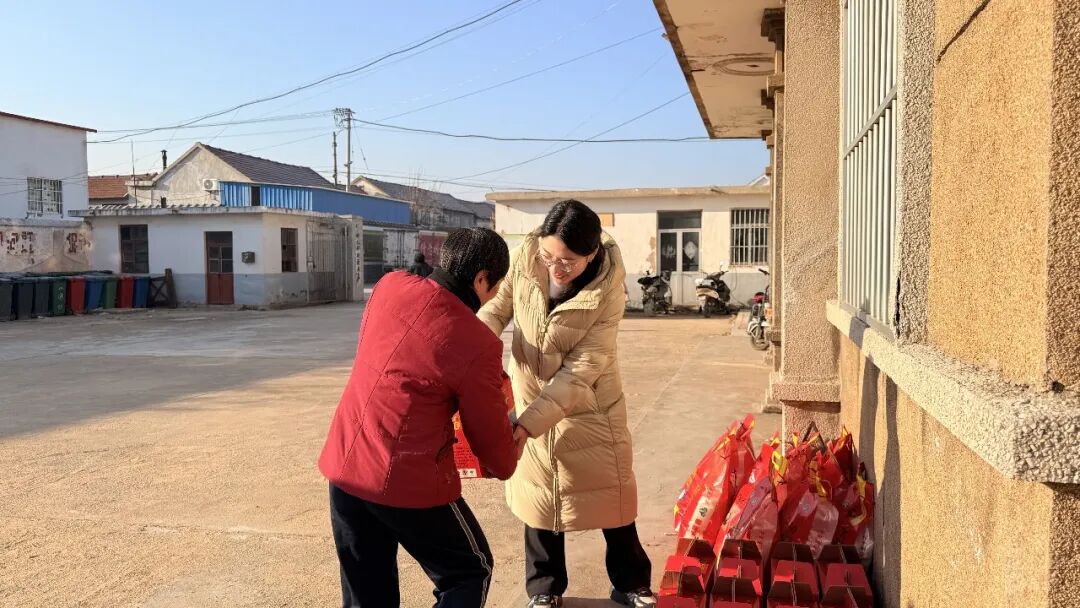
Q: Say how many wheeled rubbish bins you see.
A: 9